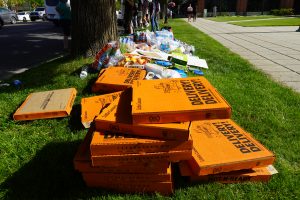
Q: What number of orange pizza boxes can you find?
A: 12